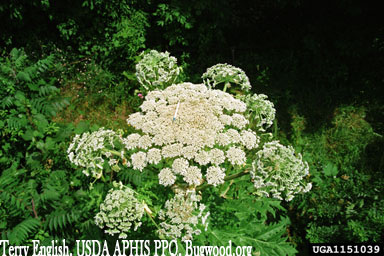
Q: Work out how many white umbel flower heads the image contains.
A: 8